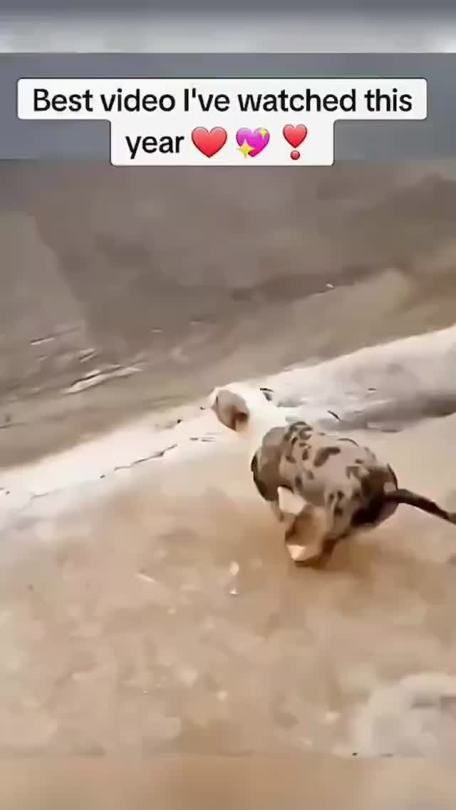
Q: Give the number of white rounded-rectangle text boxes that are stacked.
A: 2